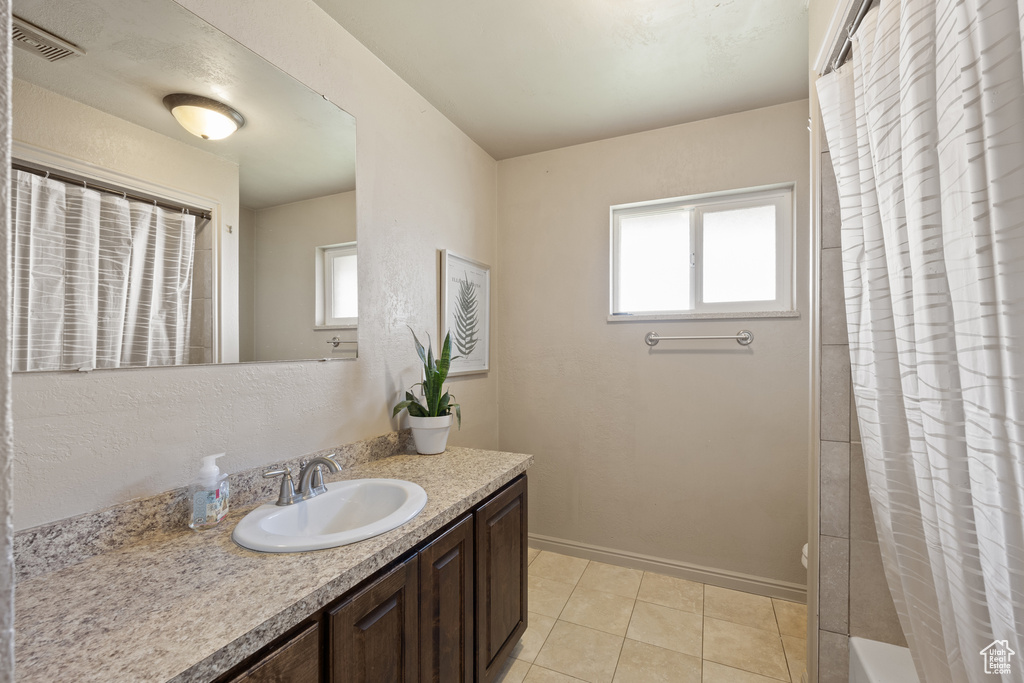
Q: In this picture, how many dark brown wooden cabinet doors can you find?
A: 4